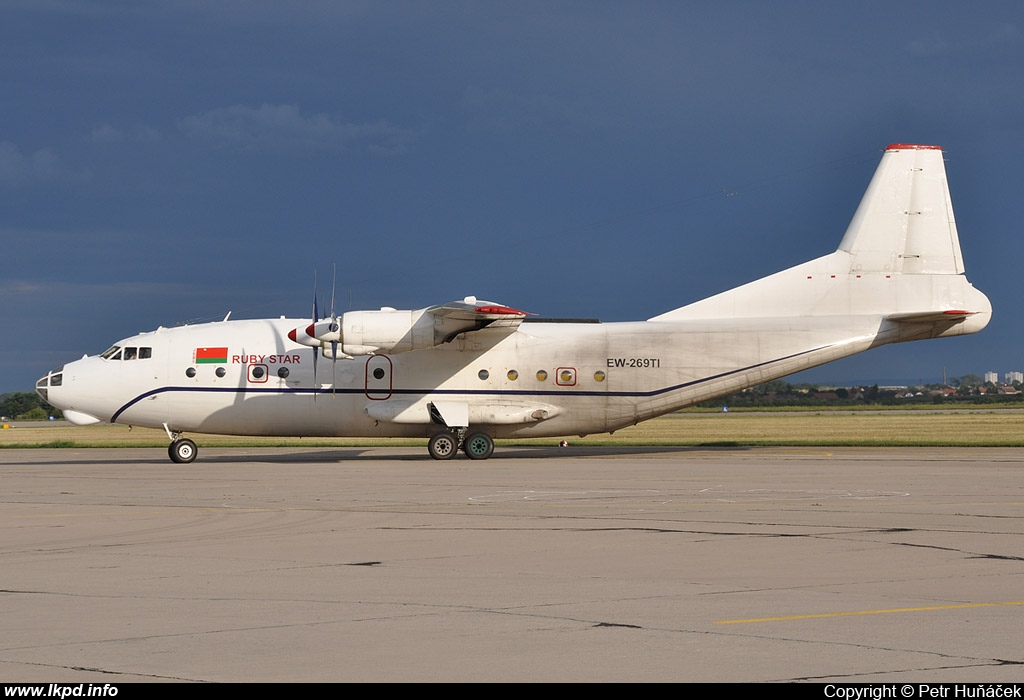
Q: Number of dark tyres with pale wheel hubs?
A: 2